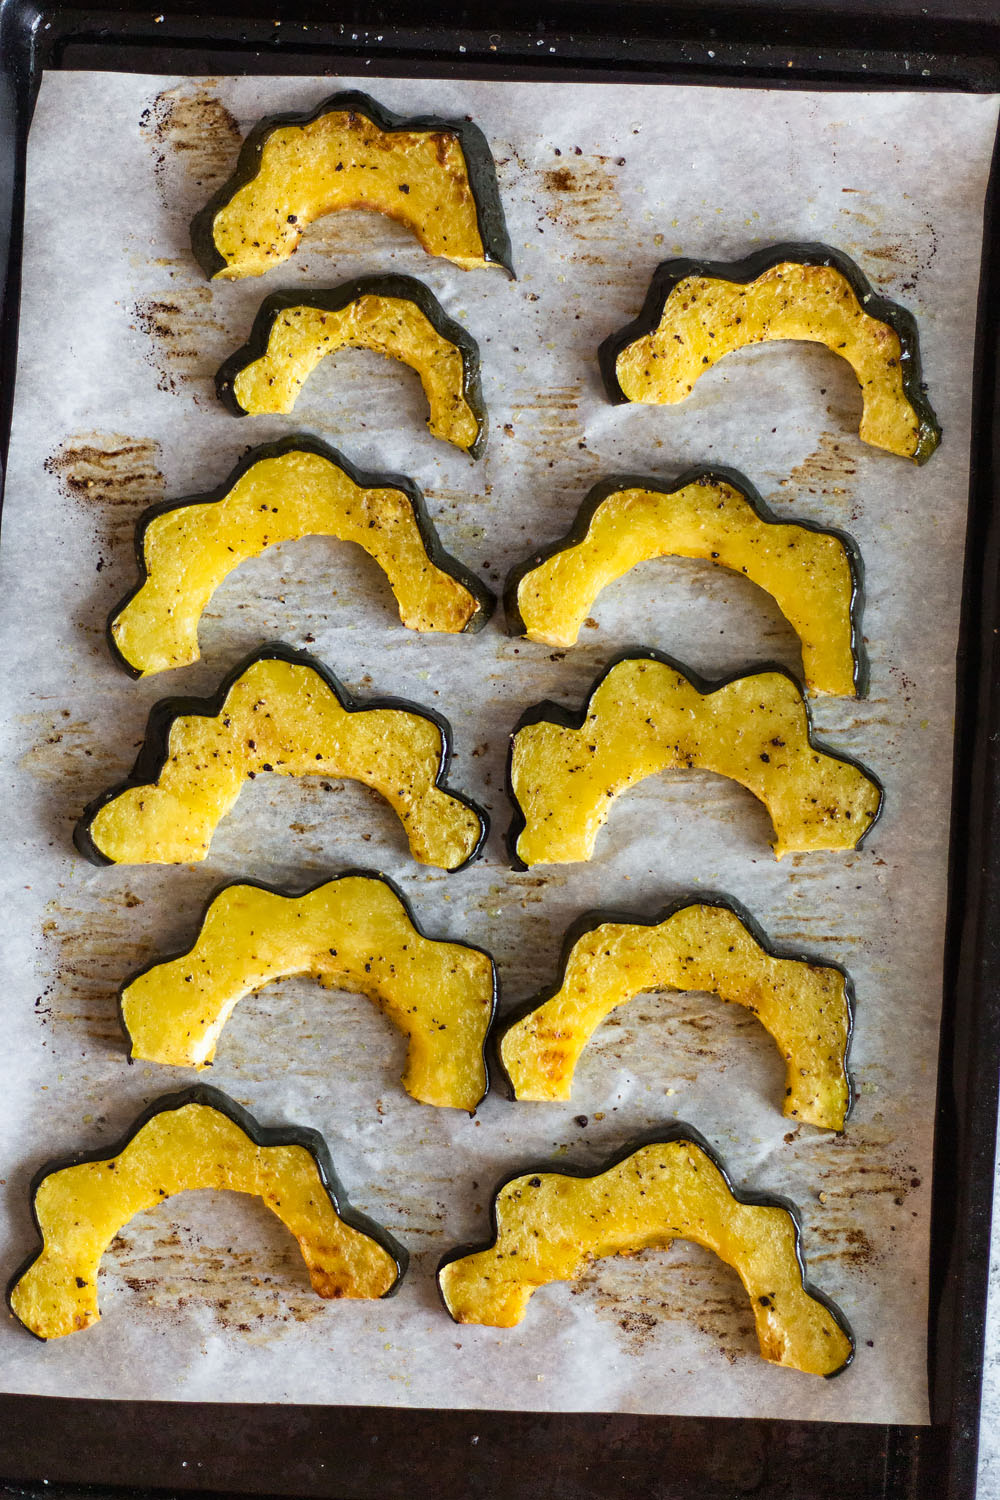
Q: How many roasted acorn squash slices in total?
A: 11